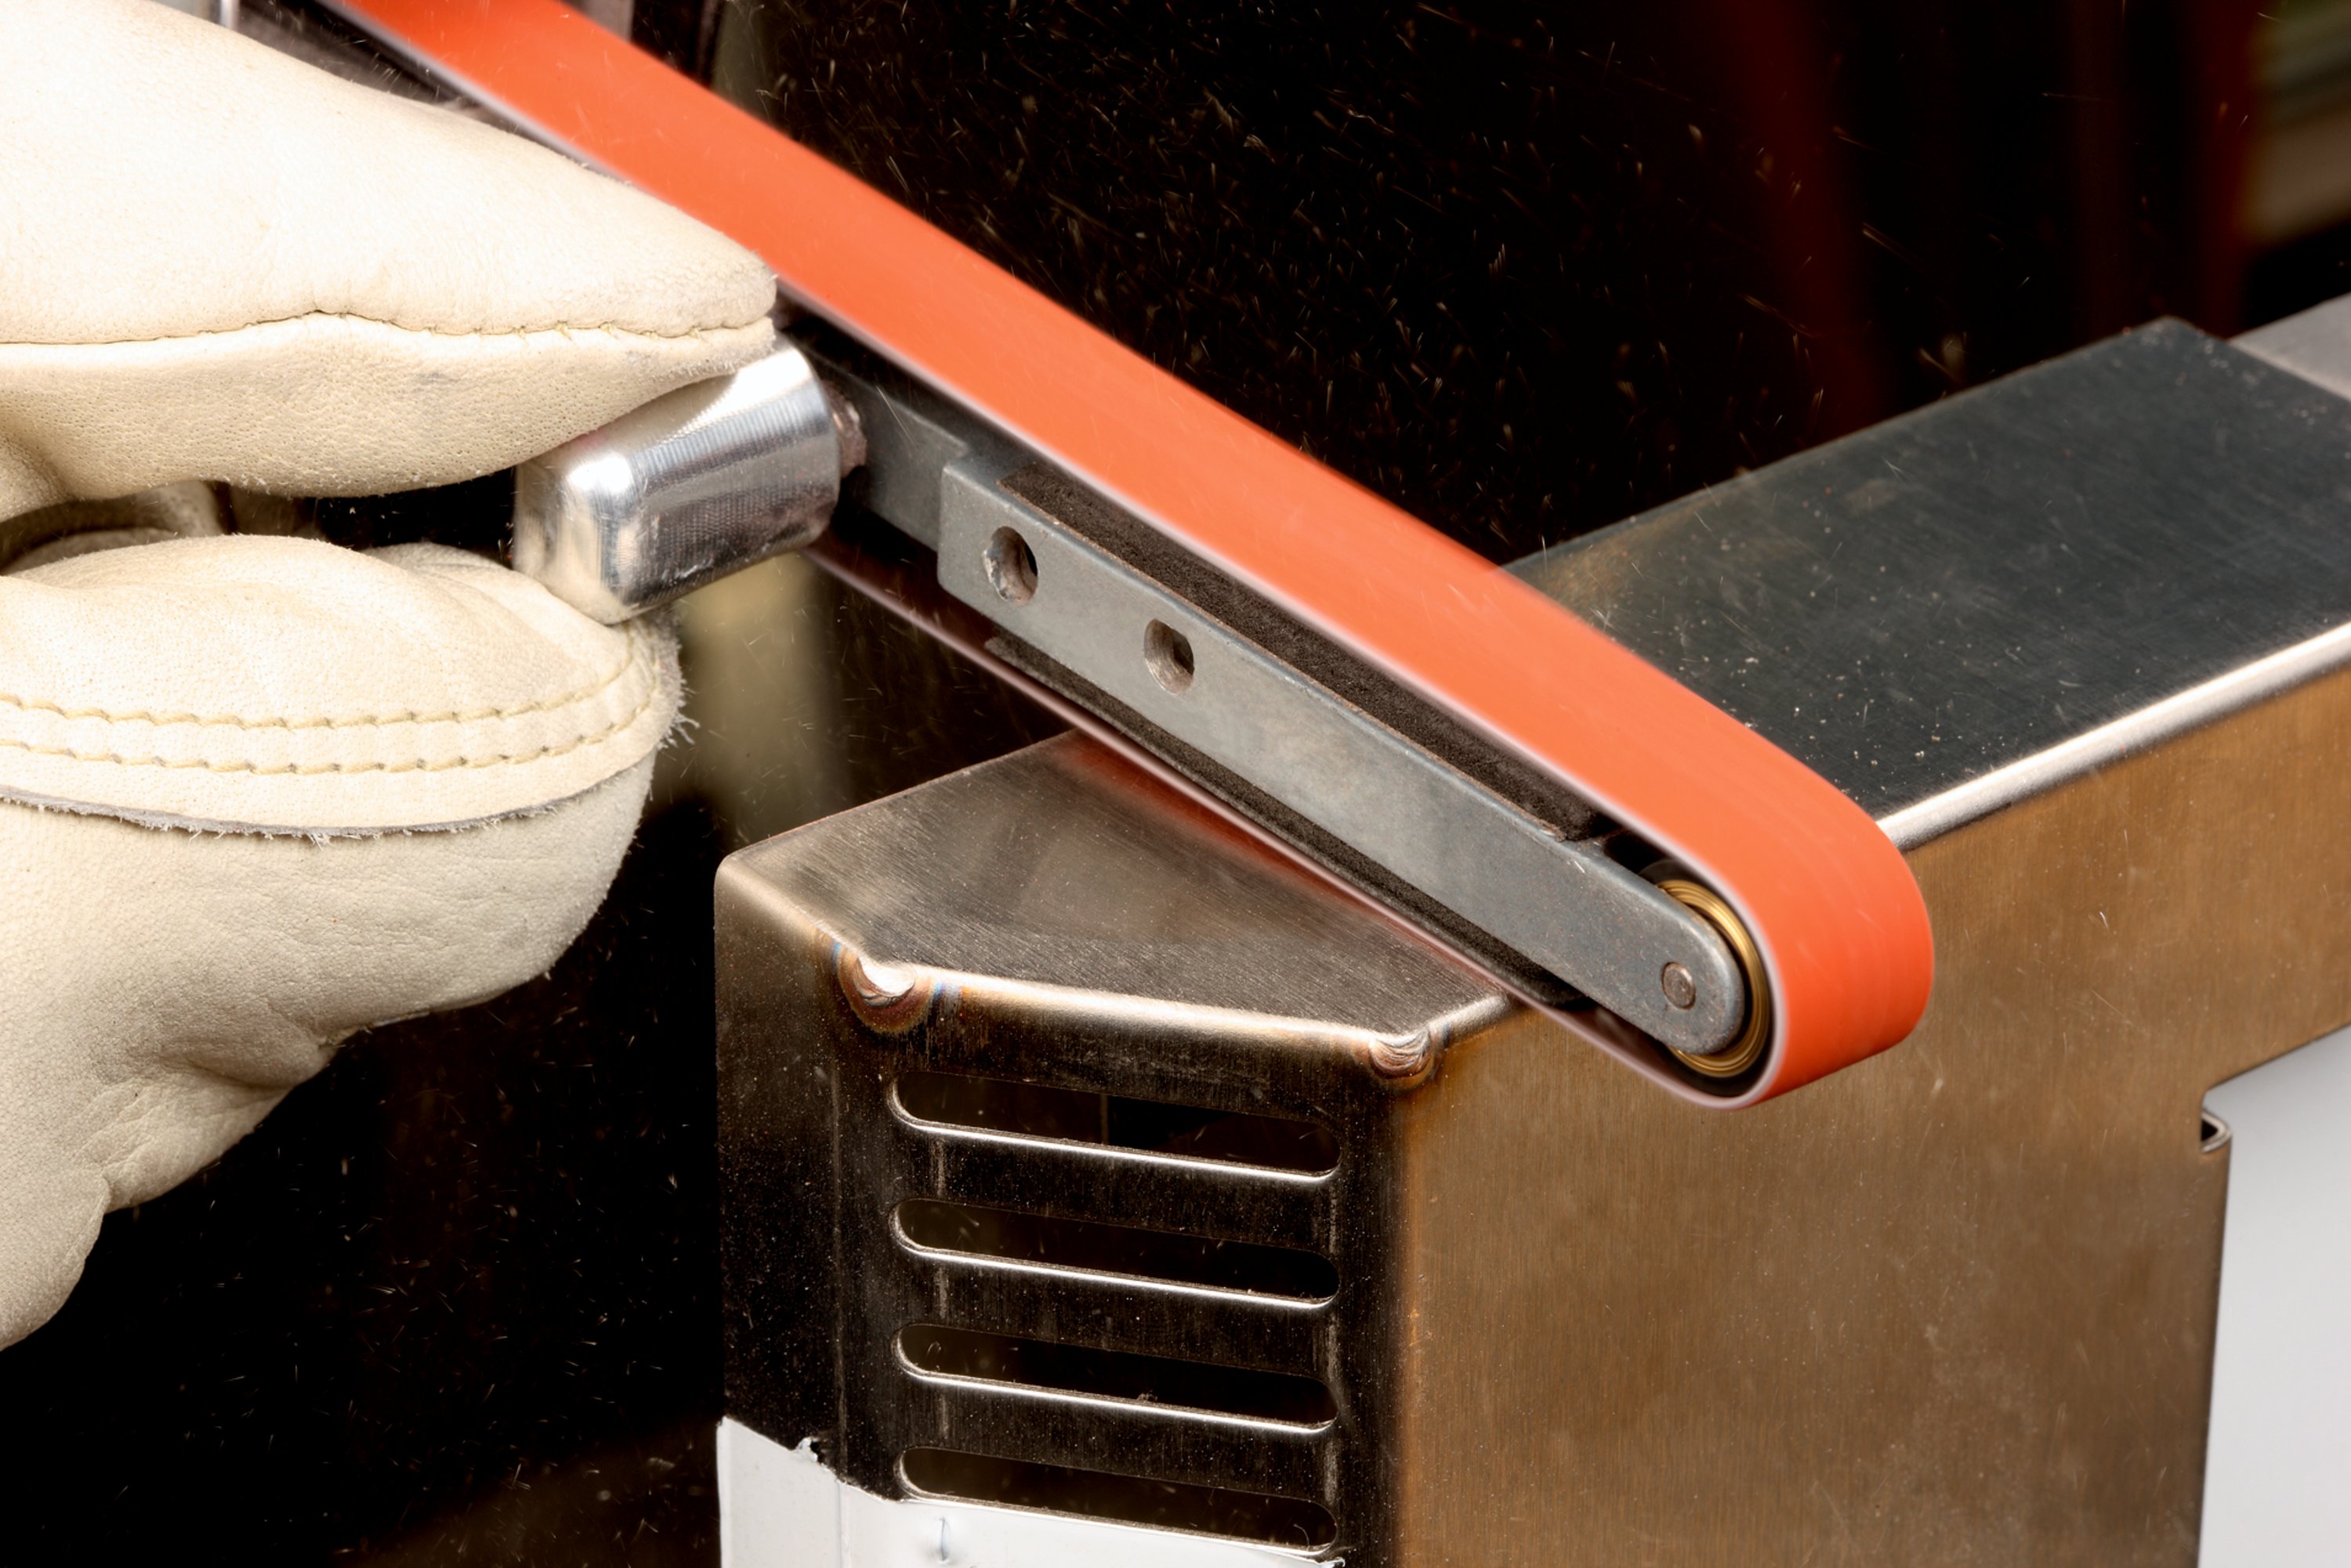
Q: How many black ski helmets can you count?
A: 0